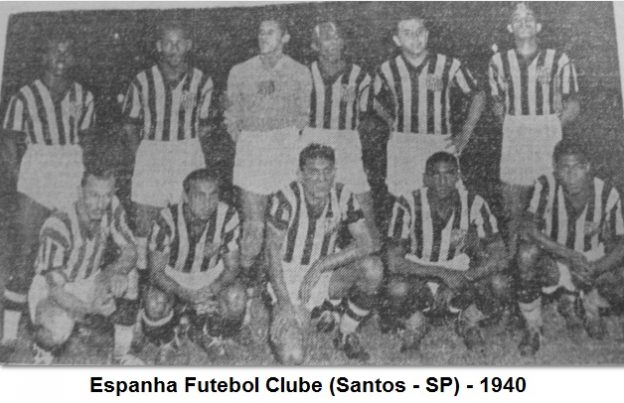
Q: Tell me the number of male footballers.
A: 11